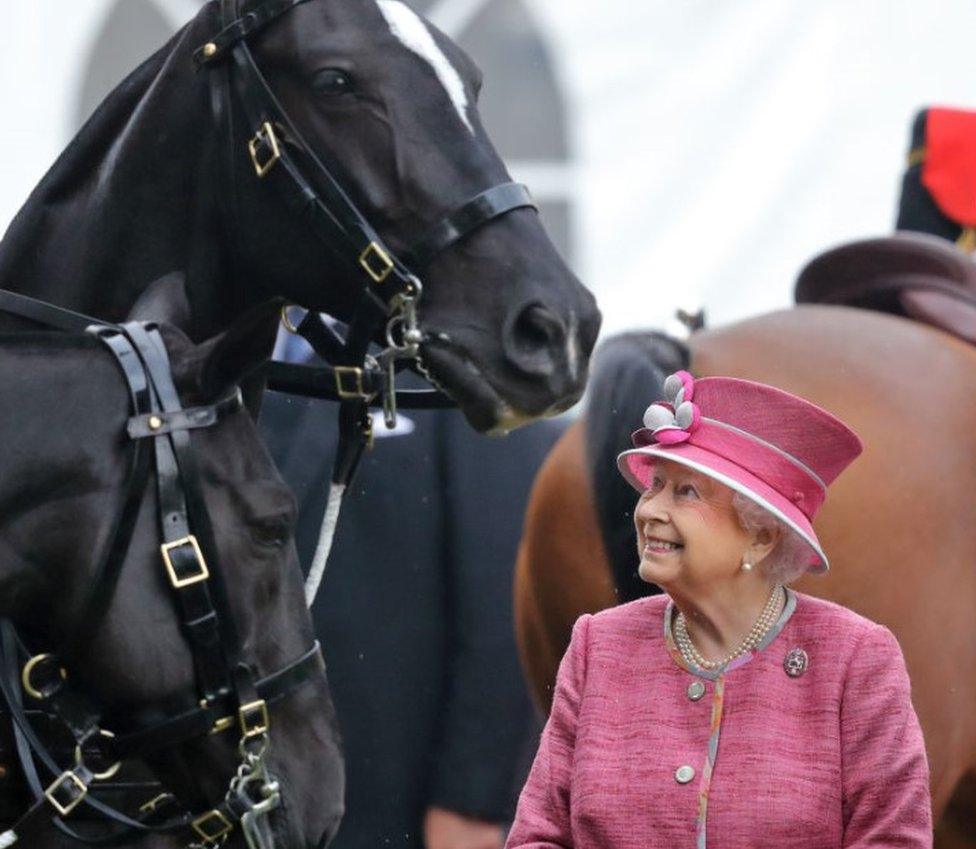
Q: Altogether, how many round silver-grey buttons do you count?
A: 2